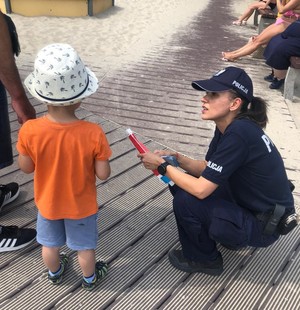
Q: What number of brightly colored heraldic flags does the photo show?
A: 0